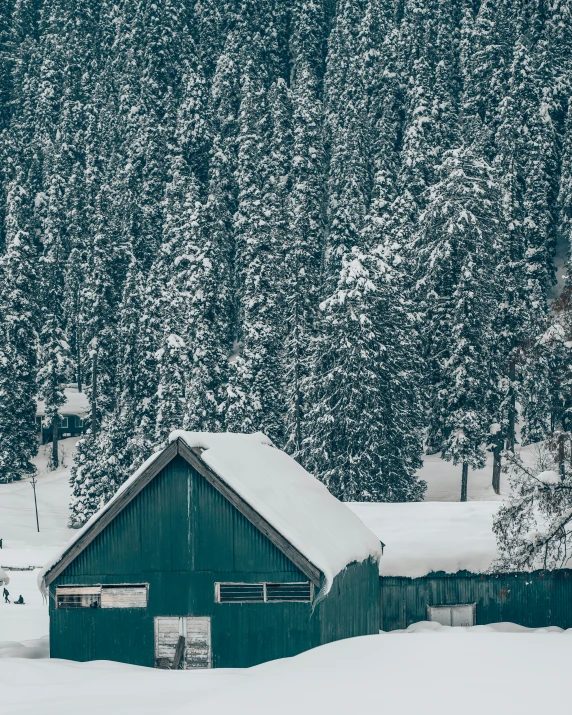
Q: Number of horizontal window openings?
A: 2